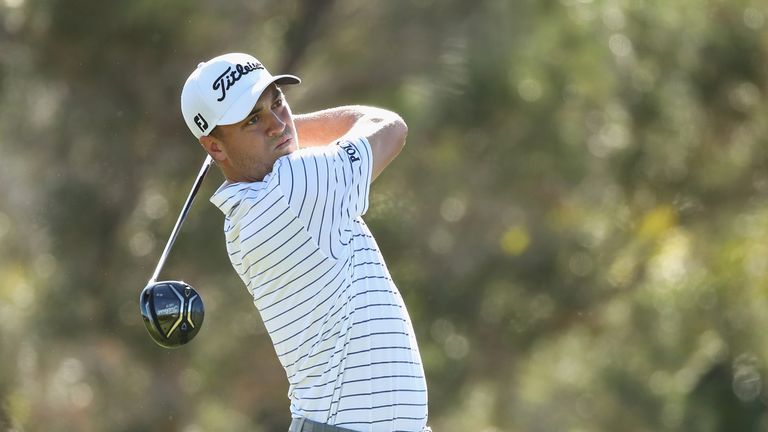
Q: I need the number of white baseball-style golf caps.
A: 1